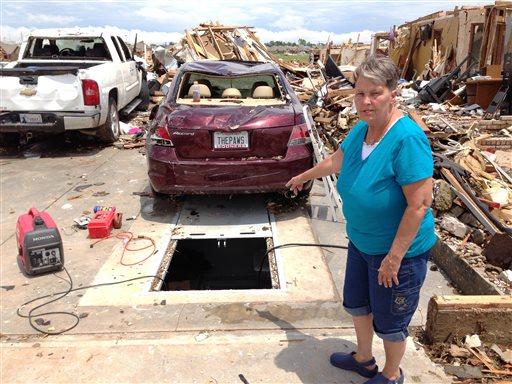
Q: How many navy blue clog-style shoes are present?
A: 2